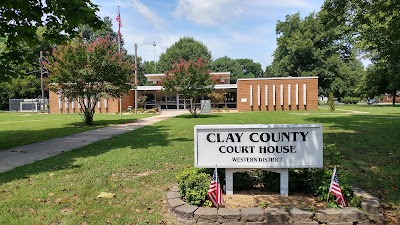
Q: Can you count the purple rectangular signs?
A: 0